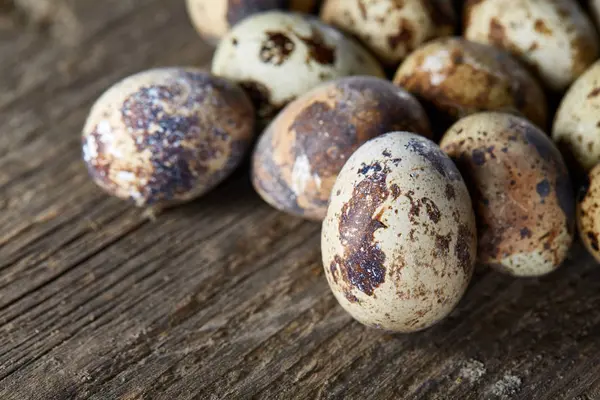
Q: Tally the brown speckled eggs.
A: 11